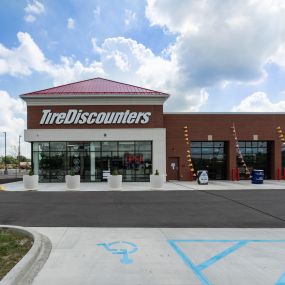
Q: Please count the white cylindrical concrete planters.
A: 4